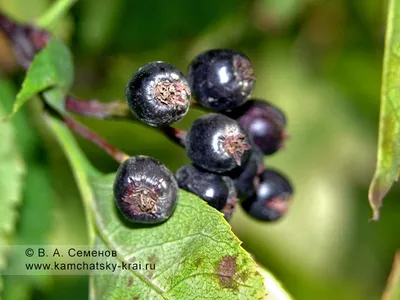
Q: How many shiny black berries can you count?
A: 8